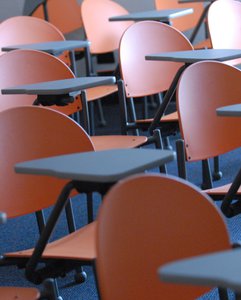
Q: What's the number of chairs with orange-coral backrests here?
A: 10